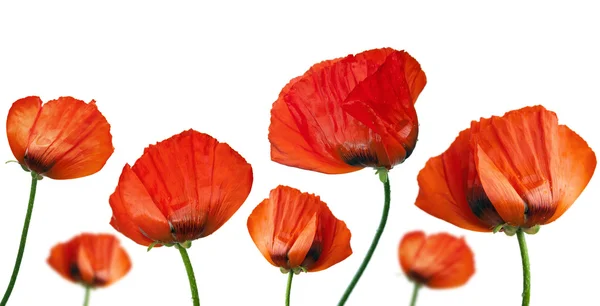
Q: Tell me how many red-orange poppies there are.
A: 7